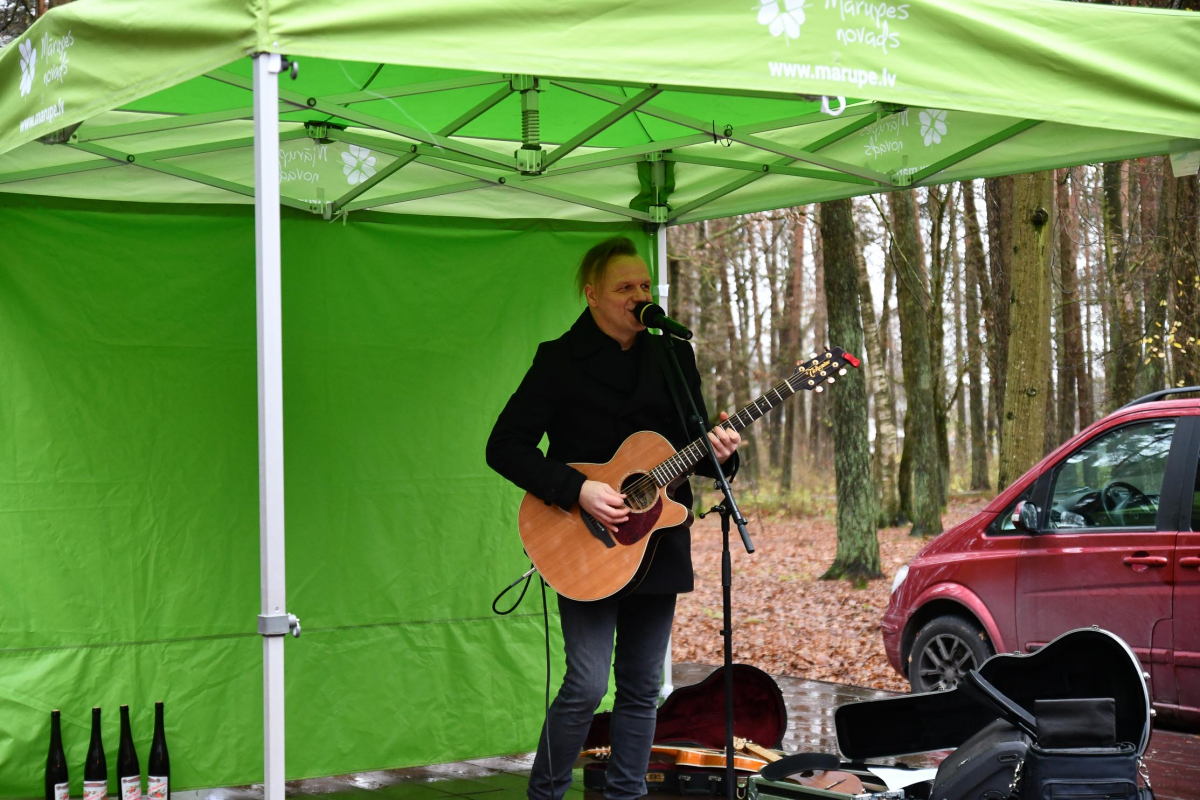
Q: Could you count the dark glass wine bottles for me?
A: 4